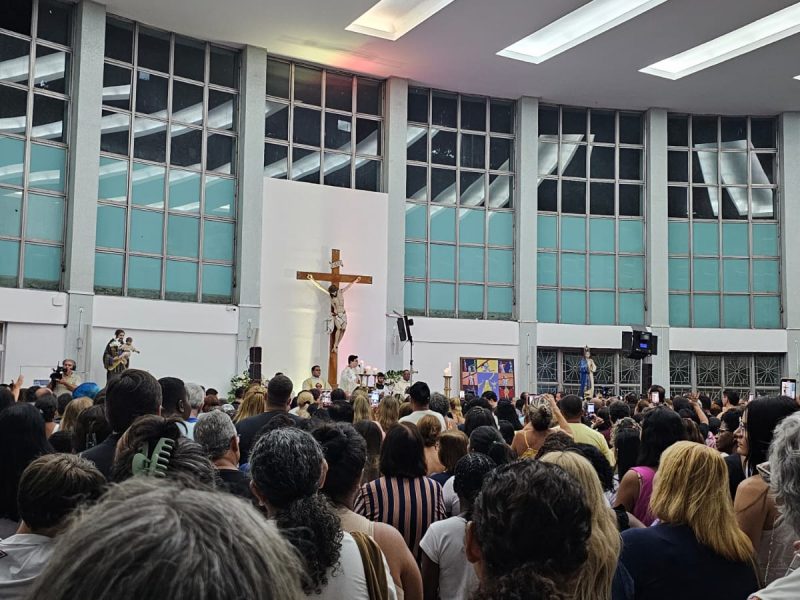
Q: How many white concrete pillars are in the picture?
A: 6